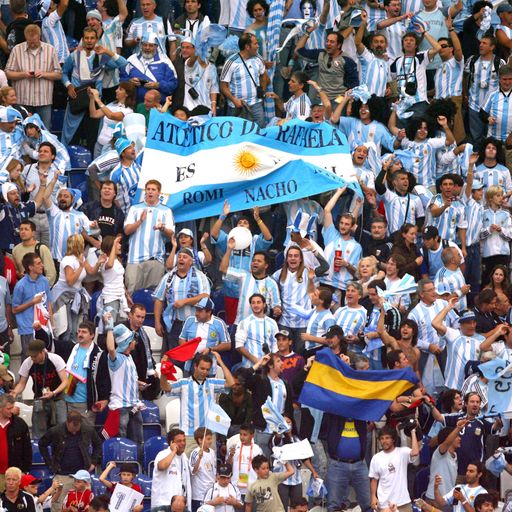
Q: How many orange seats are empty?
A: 0